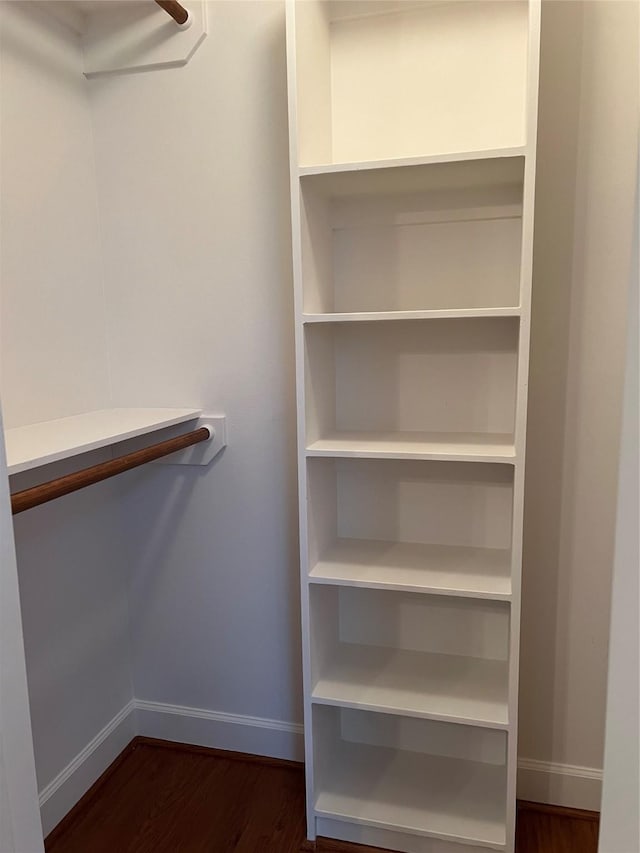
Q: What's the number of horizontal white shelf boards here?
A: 7